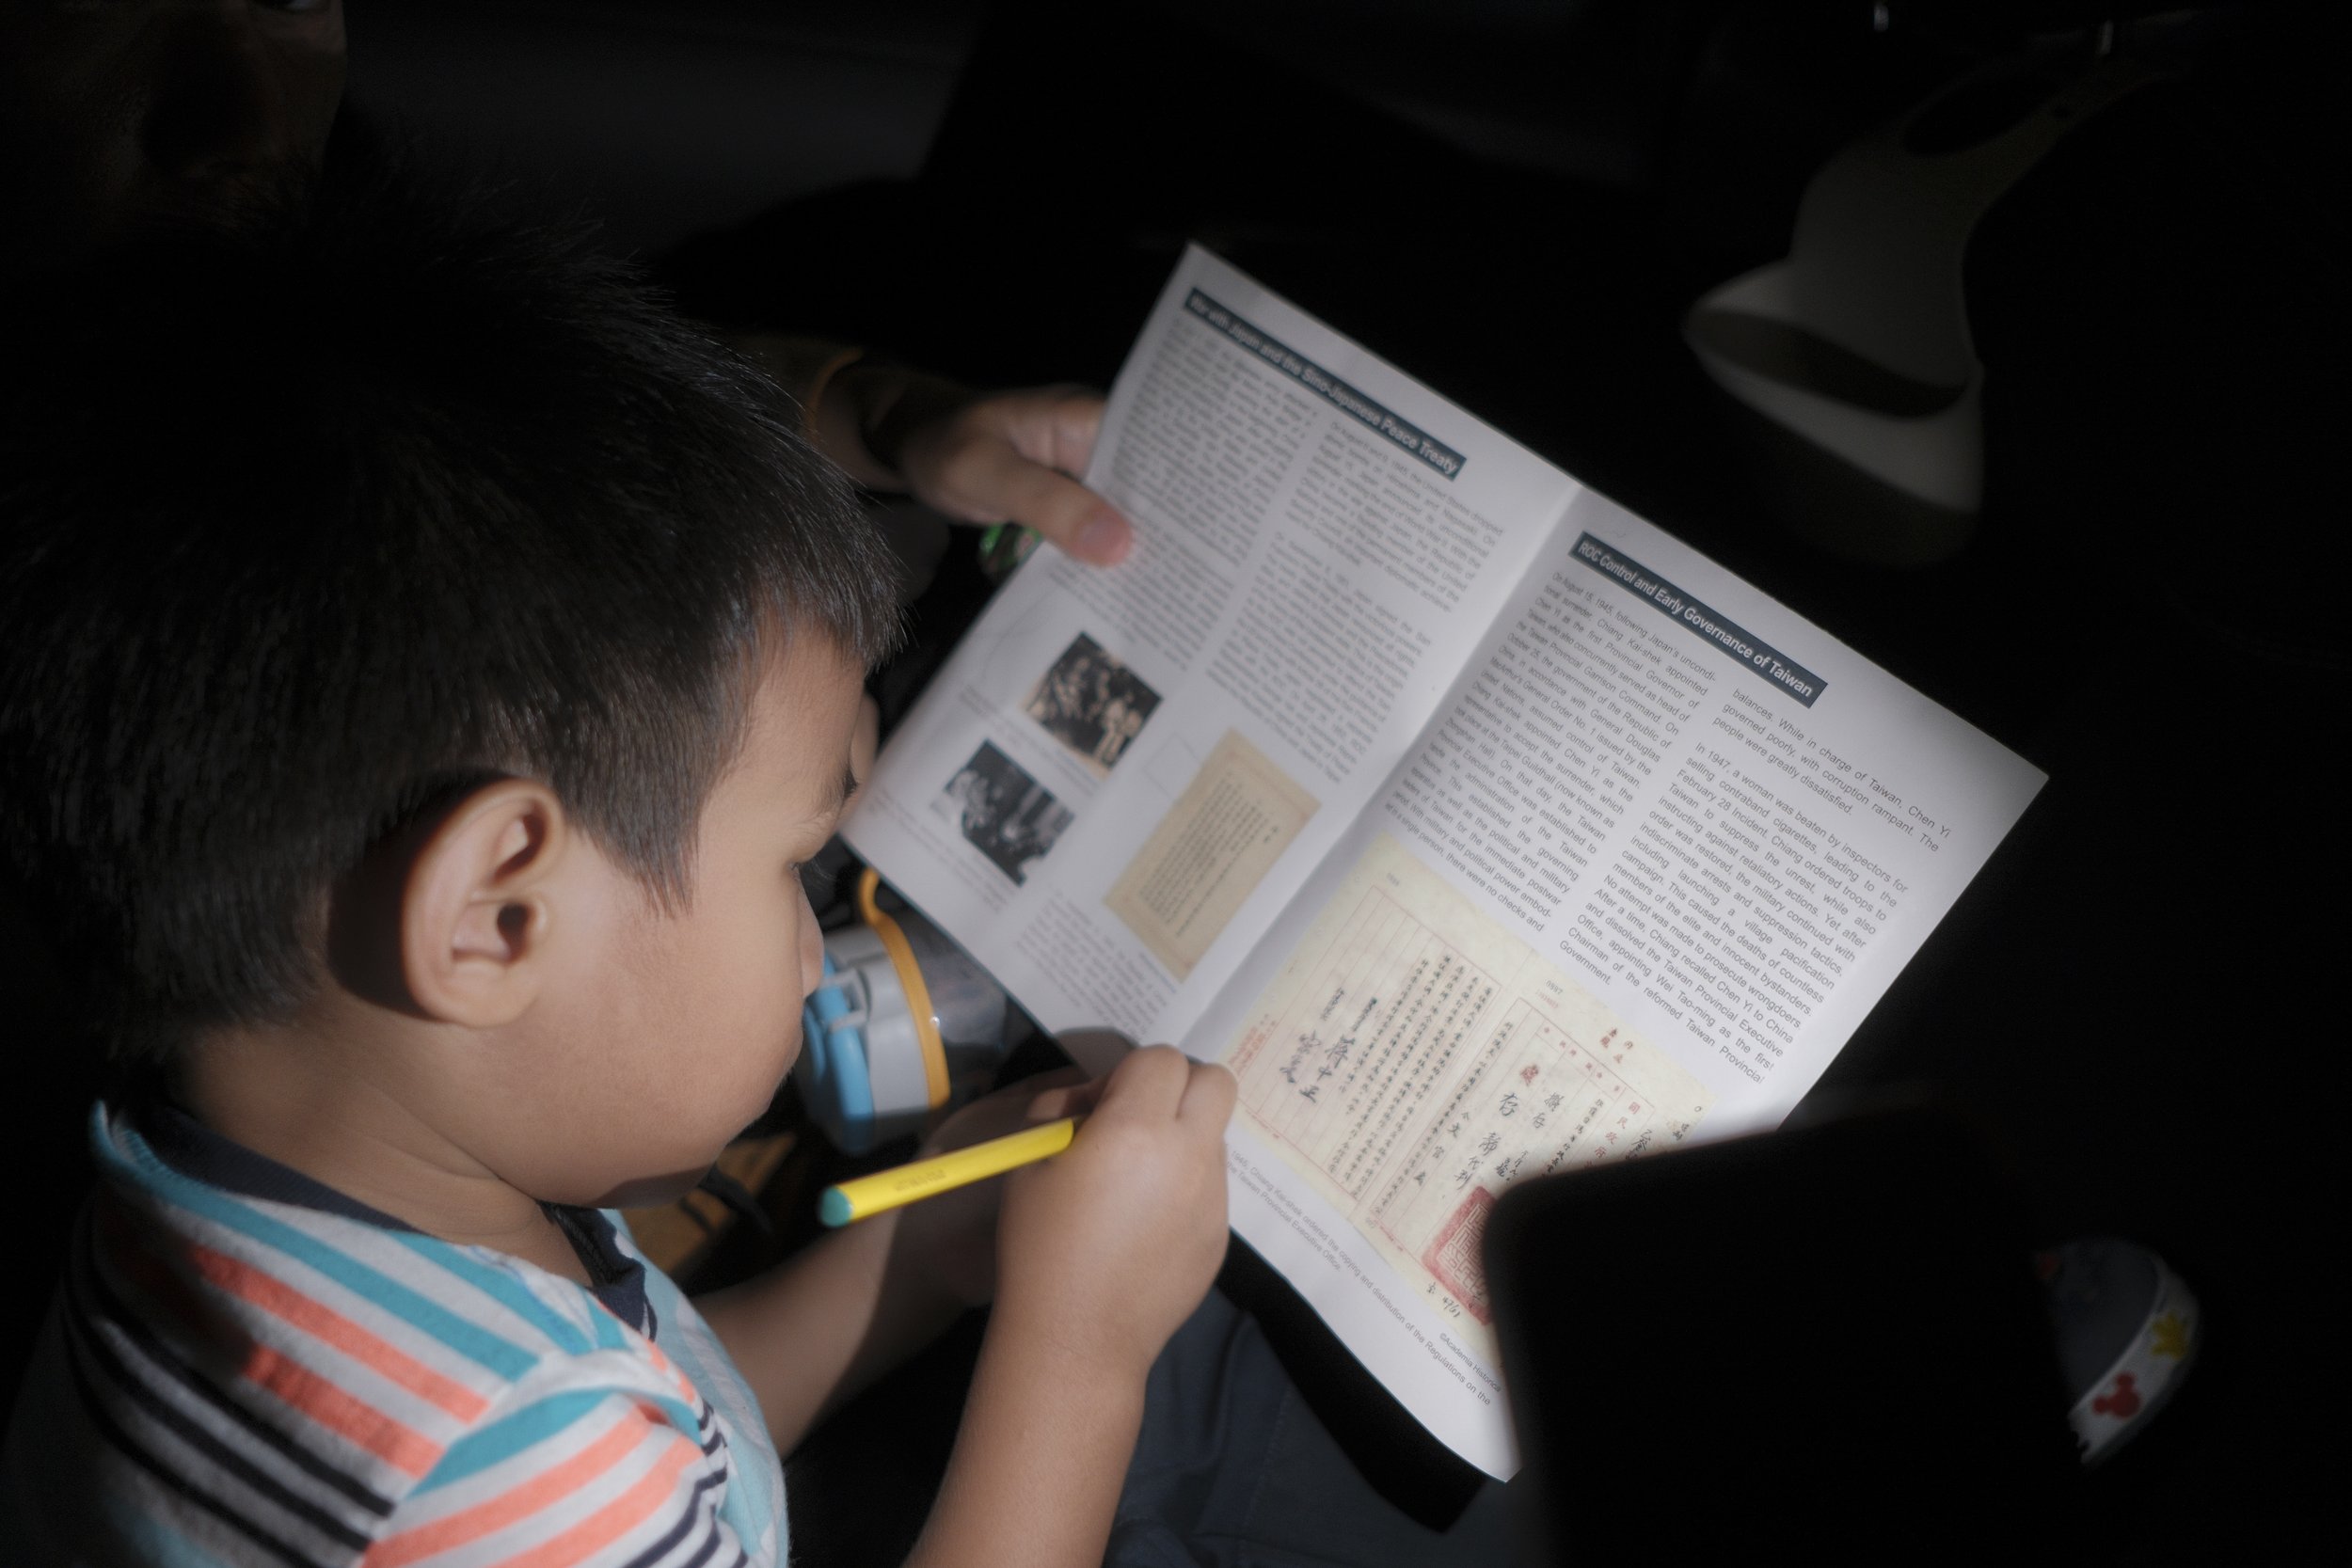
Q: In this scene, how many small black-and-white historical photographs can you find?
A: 2